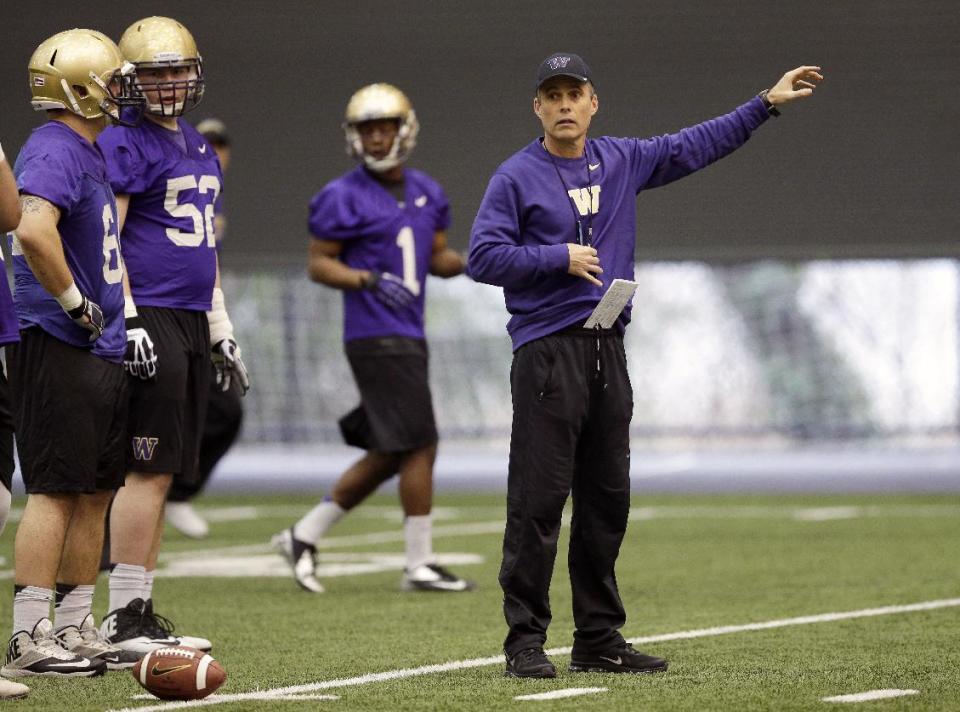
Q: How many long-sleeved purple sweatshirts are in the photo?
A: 1